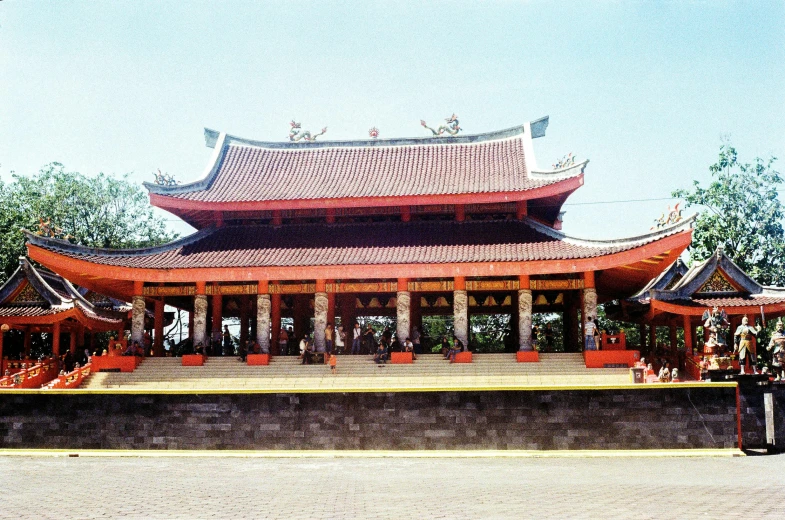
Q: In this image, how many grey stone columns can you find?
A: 8